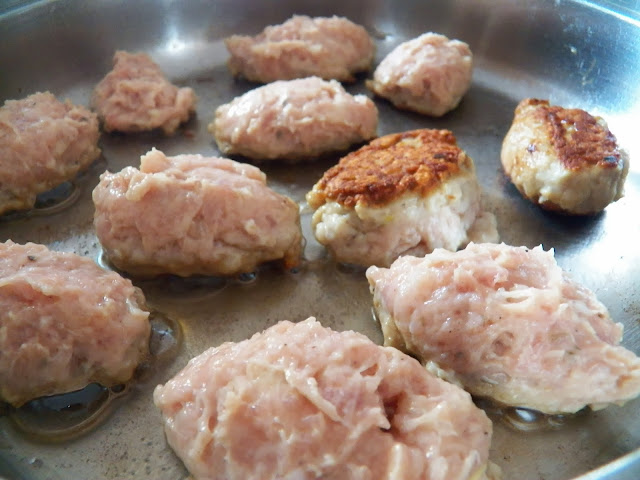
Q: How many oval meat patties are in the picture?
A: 11